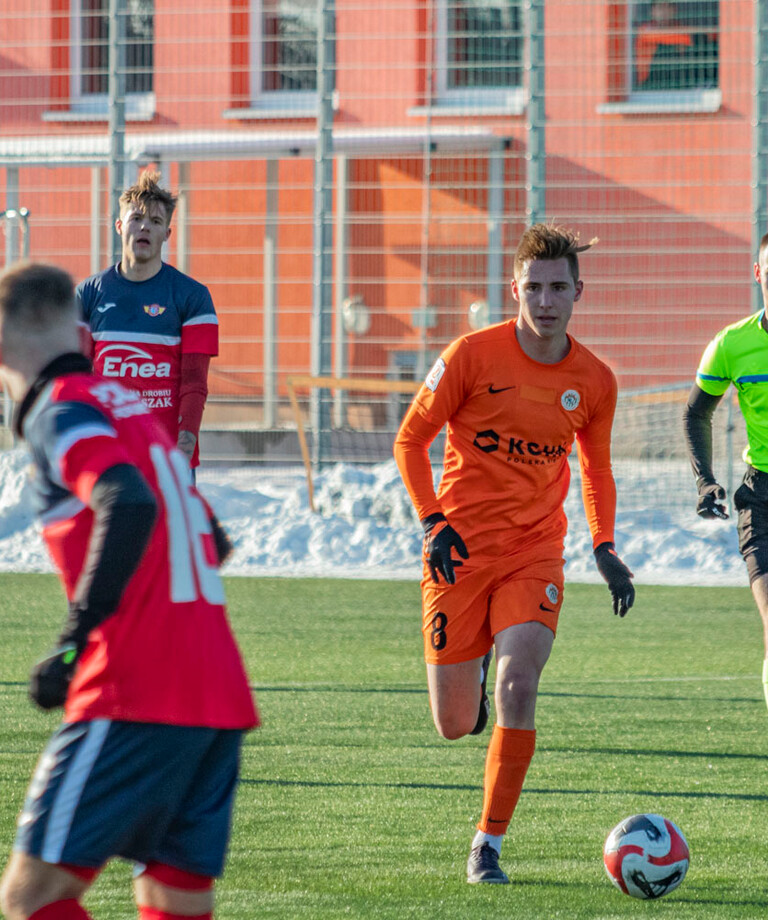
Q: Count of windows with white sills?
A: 4